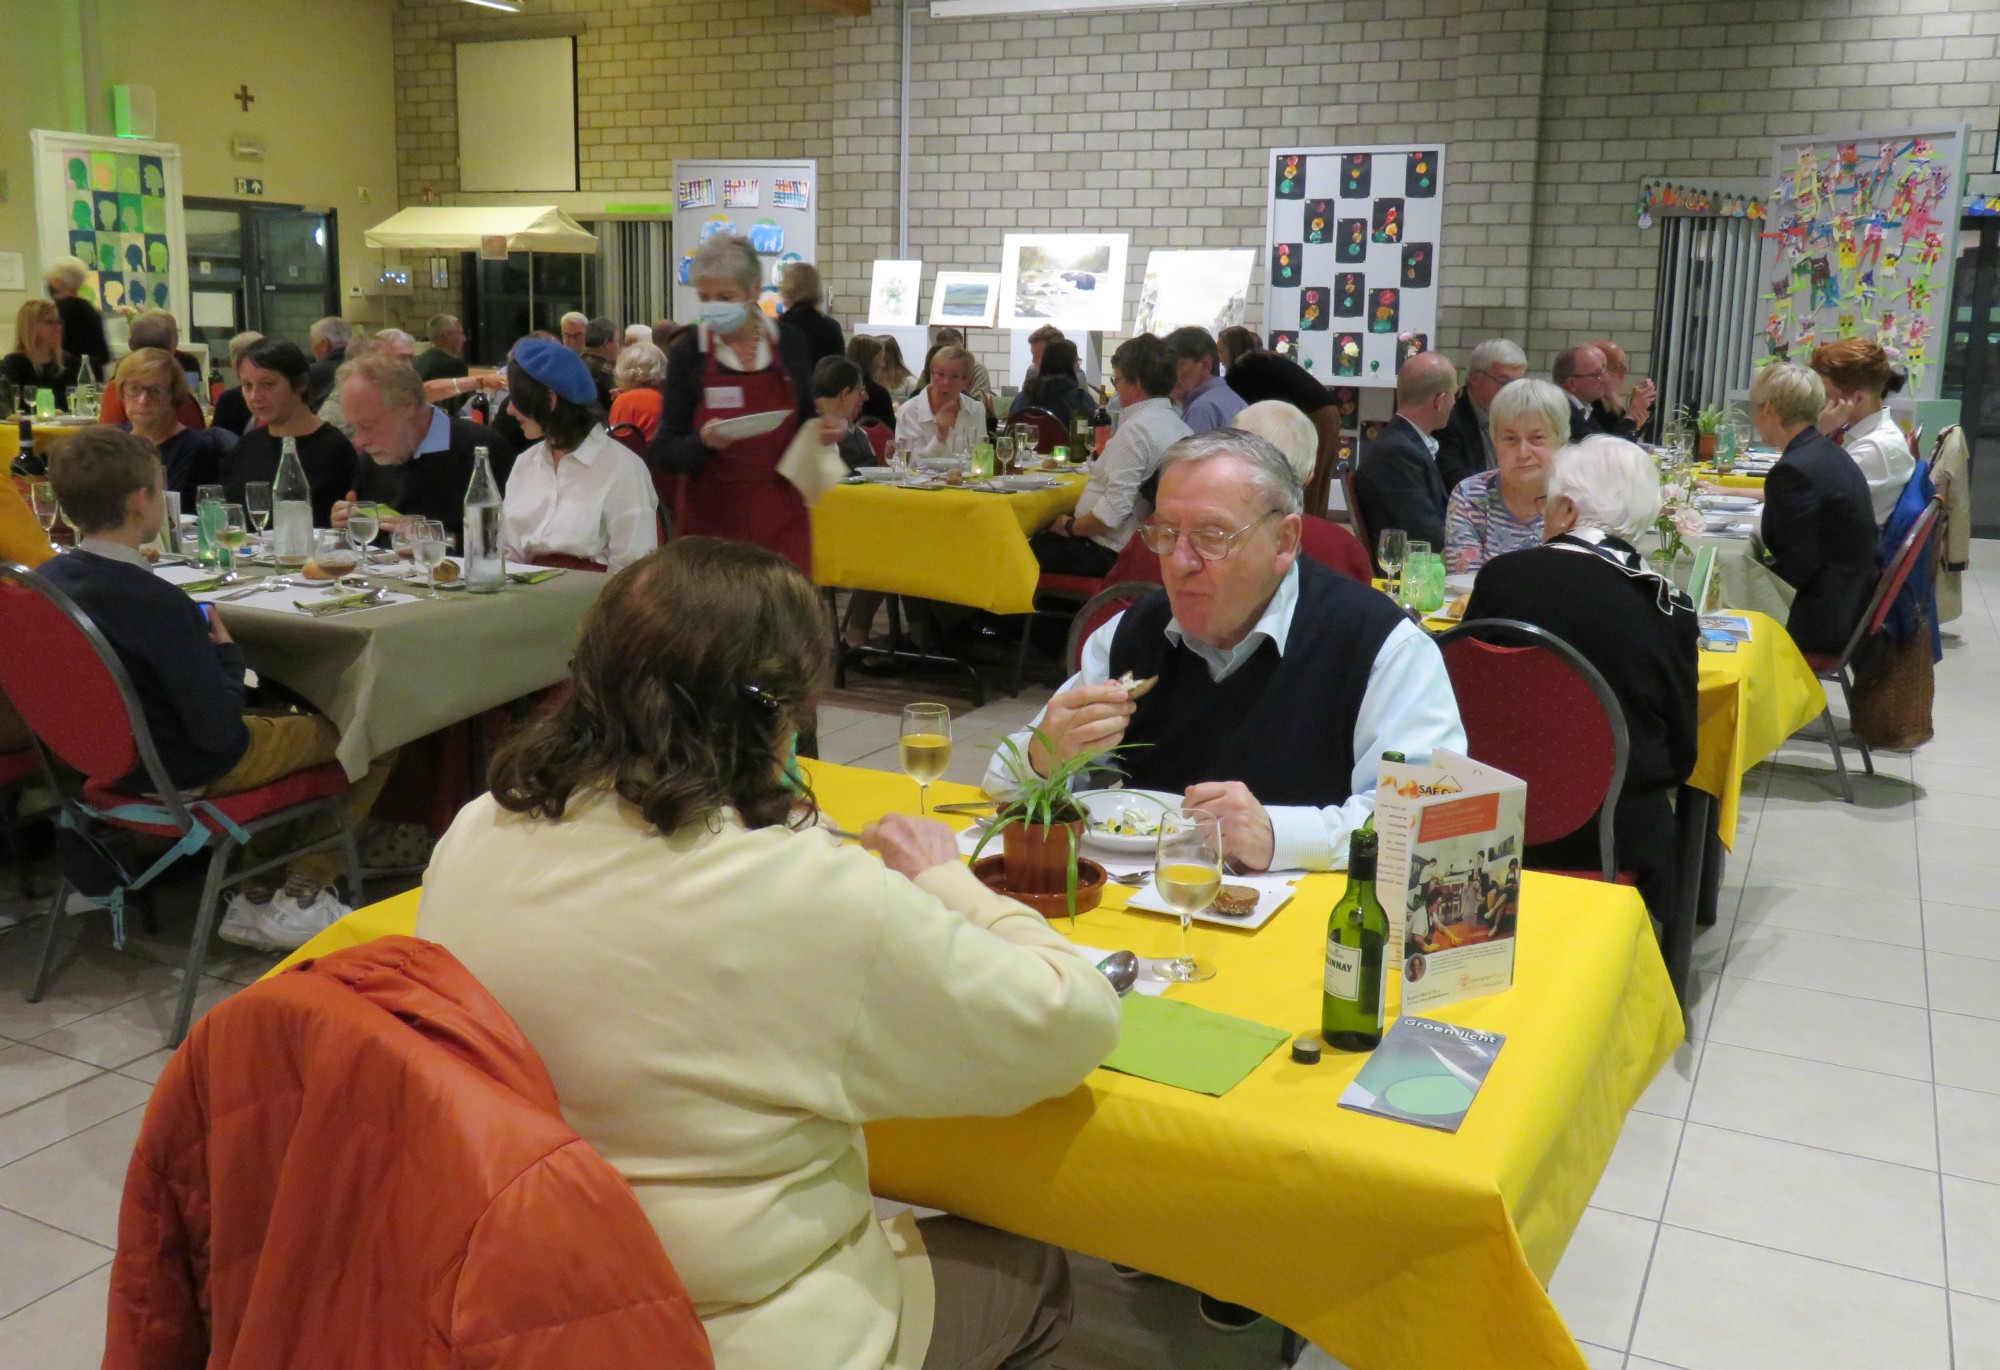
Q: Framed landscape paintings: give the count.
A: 2